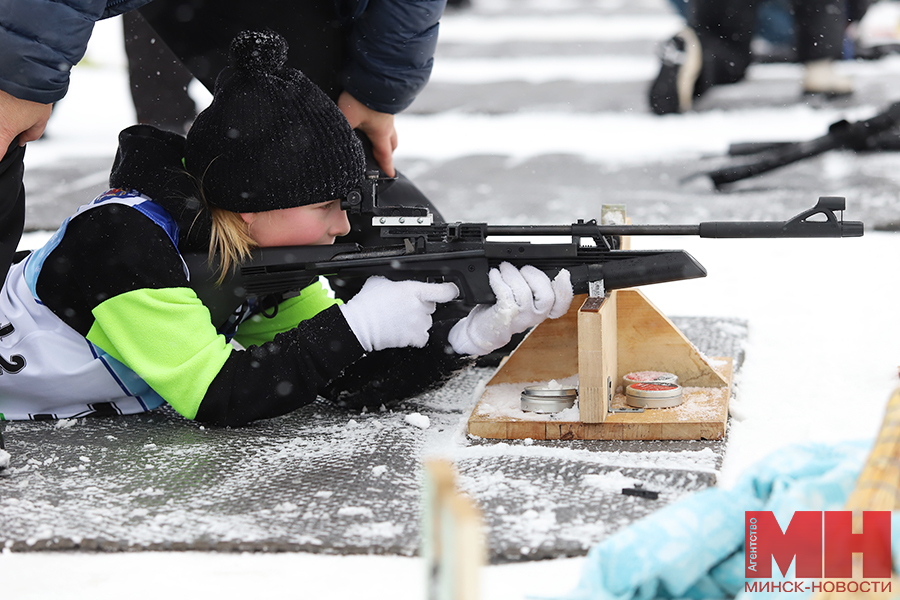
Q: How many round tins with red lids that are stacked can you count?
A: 2